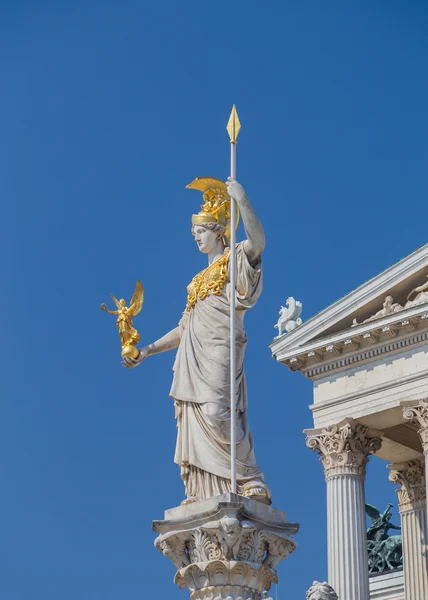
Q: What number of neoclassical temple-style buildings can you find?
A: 1